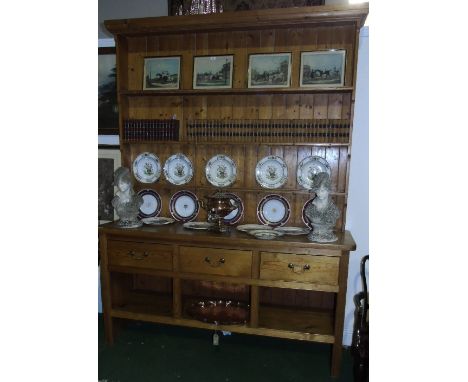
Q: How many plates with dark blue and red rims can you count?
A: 5